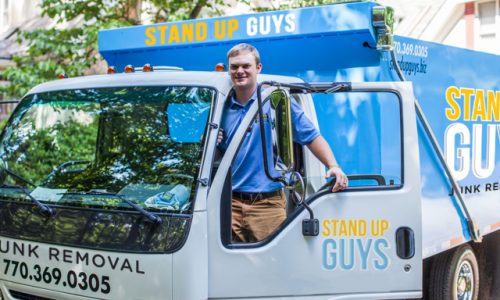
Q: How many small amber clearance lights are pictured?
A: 5